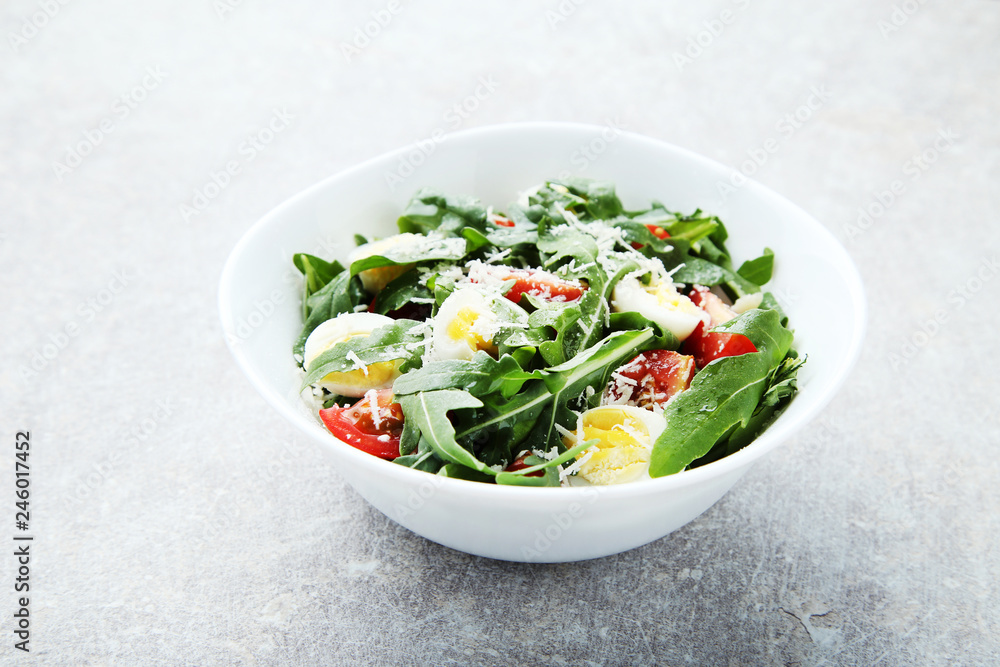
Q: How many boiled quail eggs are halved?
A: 5